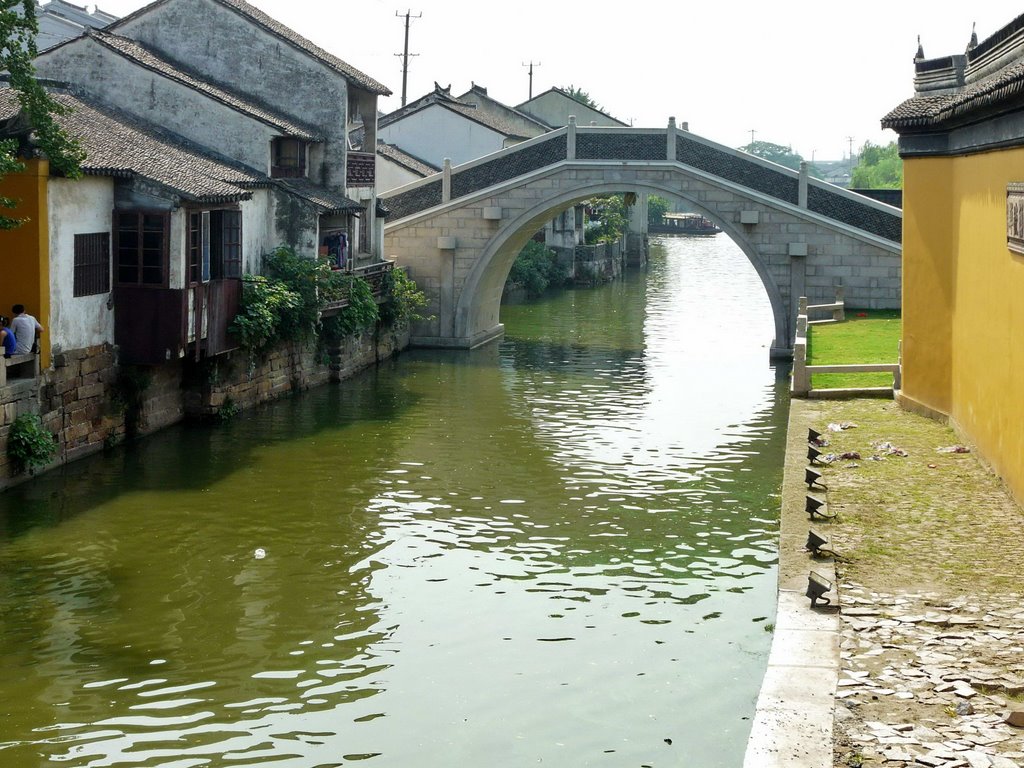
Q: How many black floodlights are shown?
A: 6